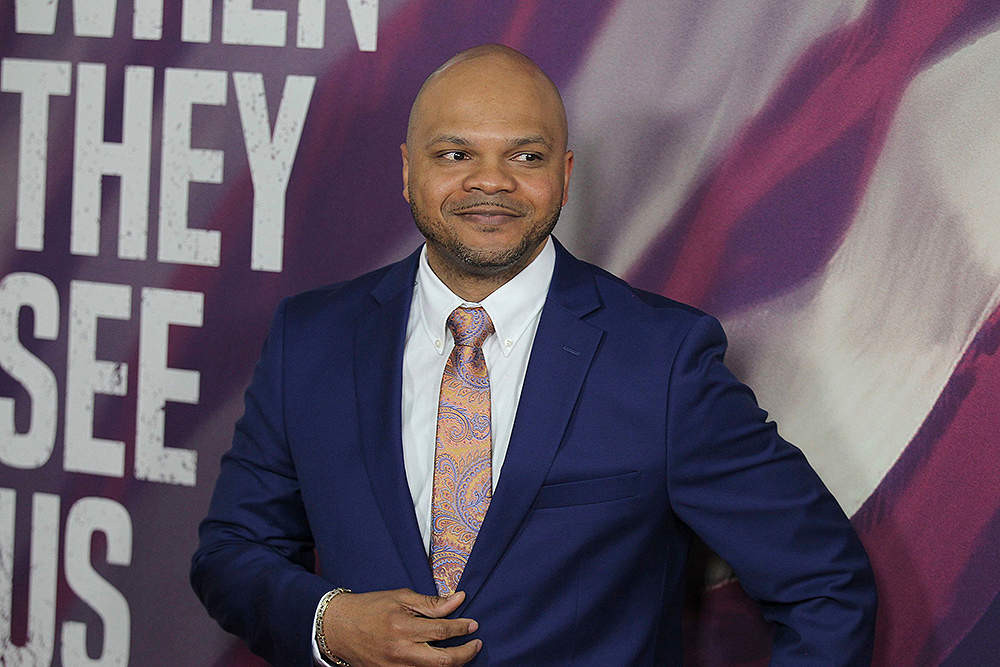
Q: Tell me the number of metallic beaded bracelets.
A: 1